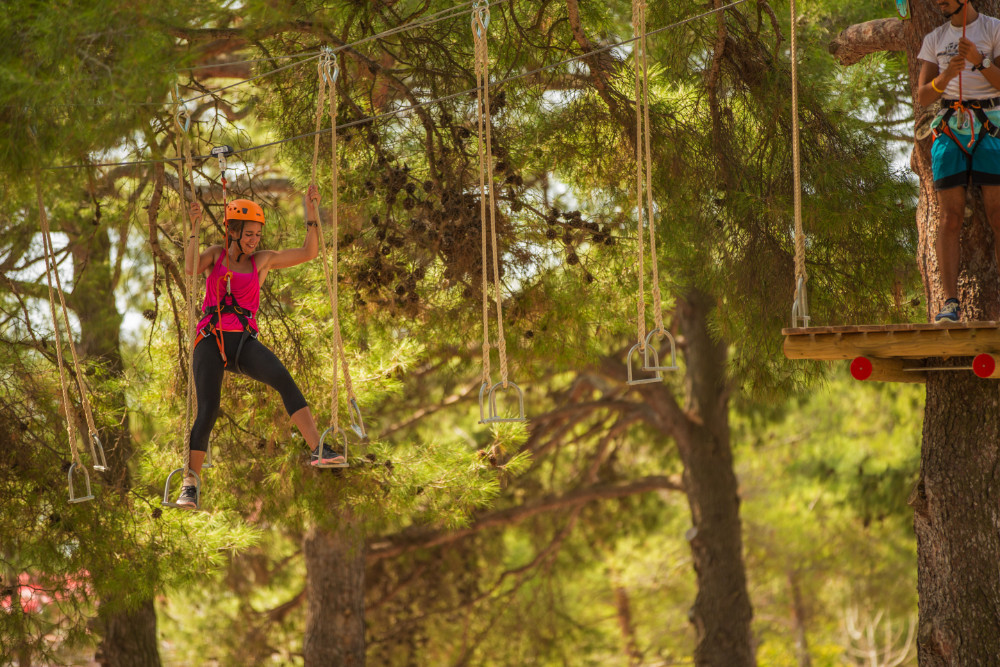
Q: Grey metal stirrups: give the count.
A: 12